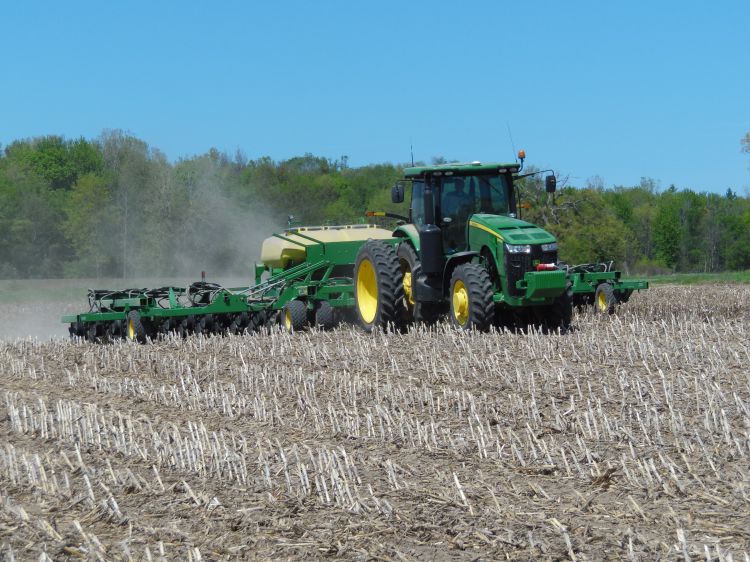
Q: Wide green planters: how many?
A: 1